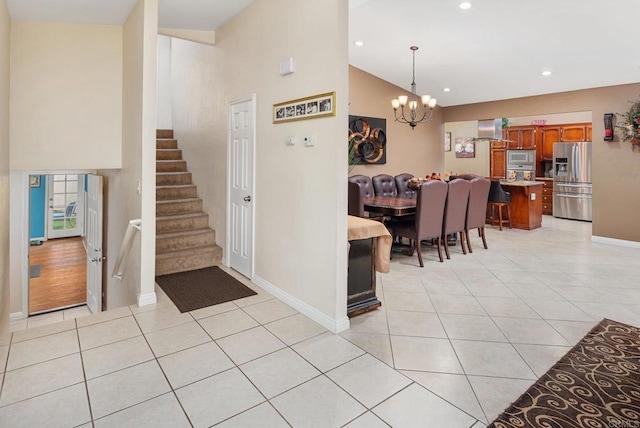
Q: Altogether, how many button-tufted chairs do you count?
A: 3